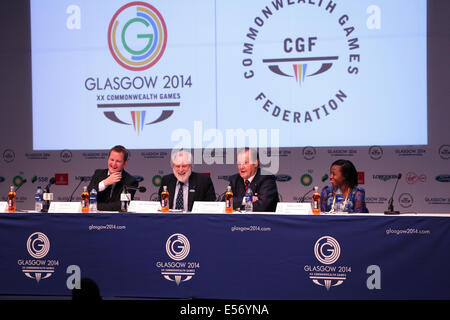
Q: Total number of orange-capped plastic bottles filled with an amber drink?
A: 5